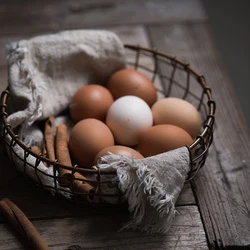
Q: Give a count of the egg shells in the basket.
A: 7